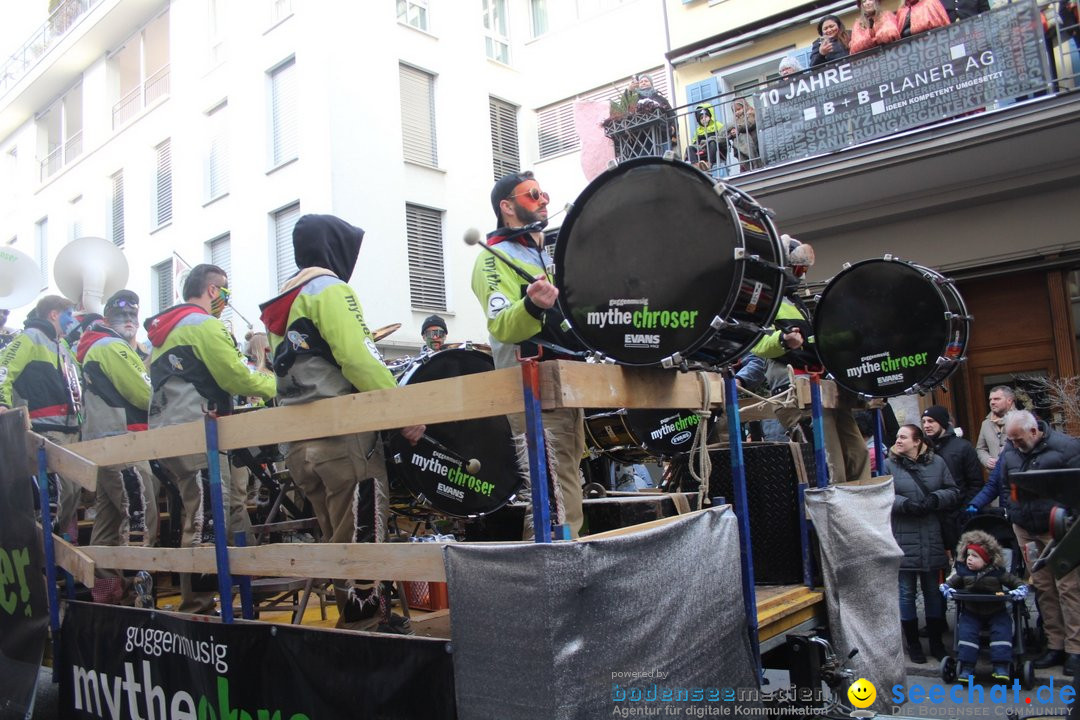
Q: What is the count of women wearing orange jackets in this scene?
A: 2